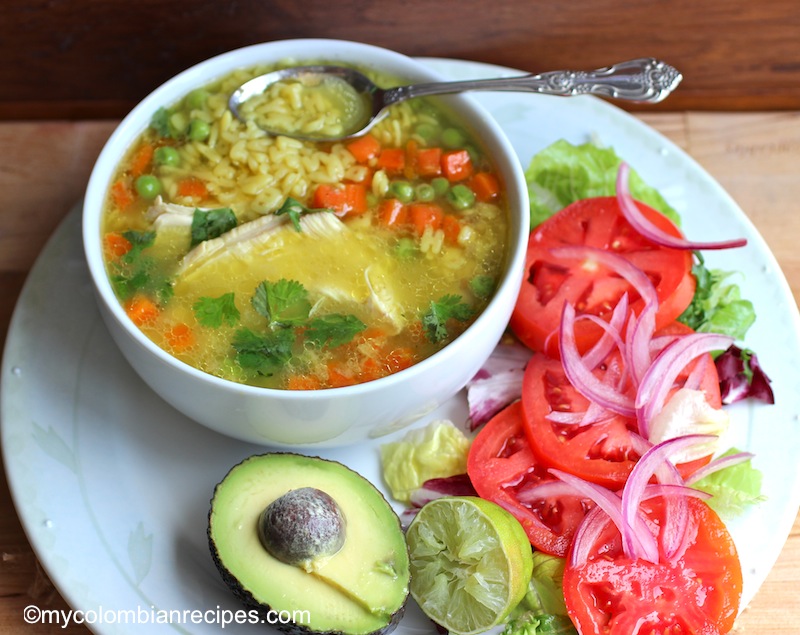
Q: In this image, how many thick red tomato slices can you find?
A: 4